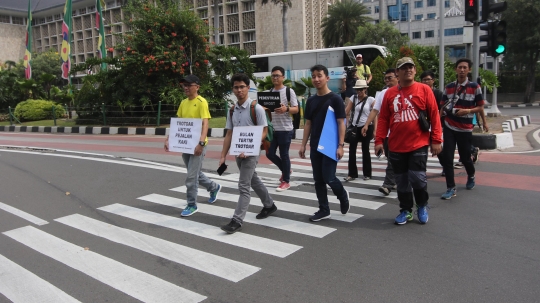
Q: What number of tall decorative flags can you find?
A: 3